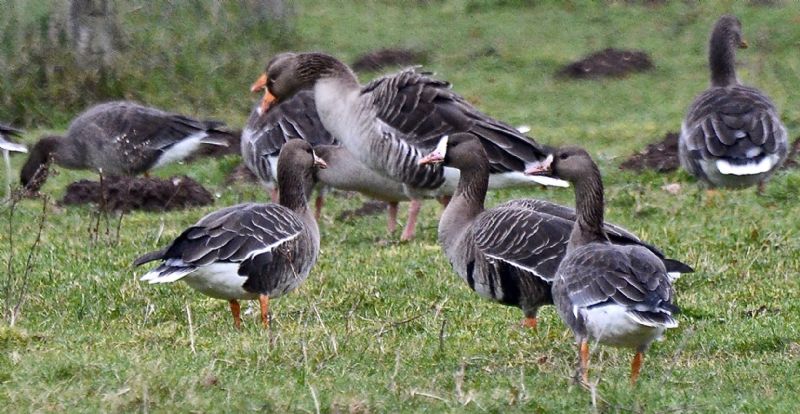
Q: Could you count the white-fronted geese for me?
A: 3